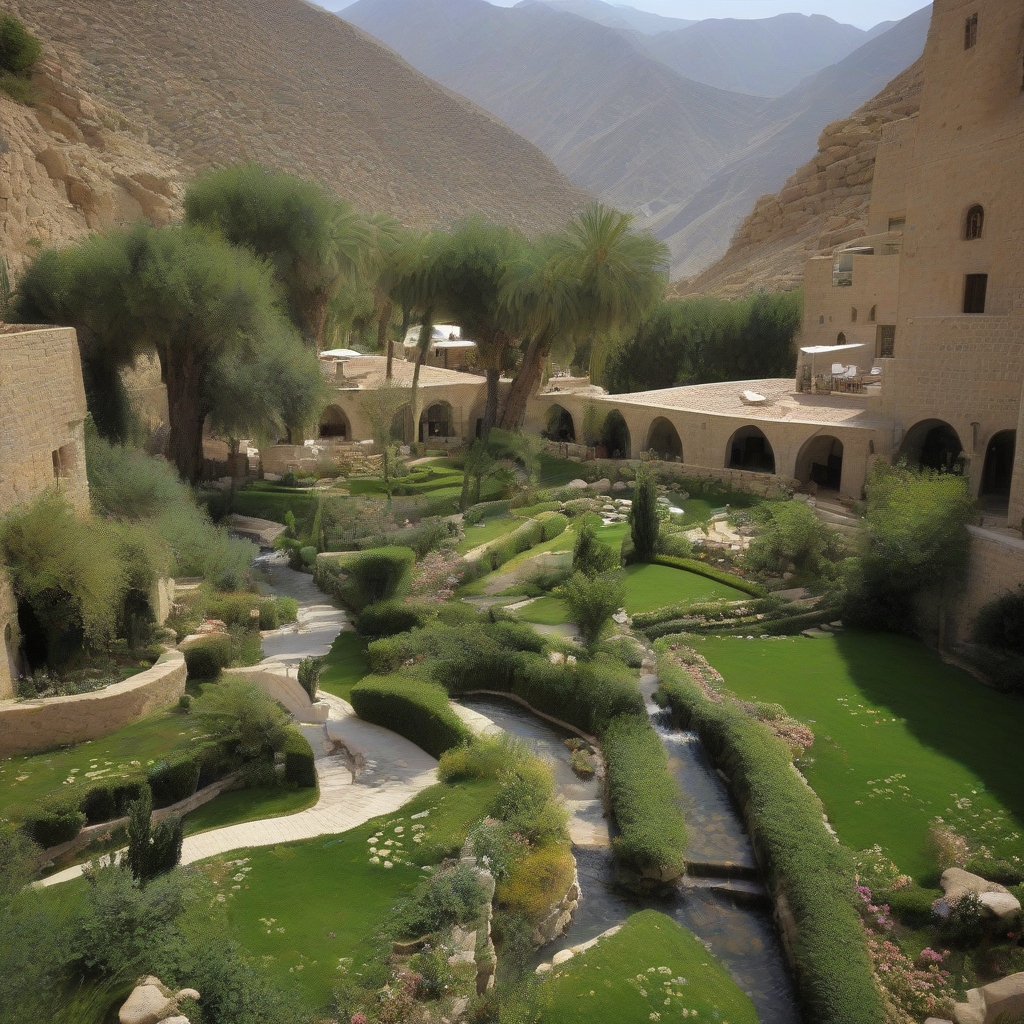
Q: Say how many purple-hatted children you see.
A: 0